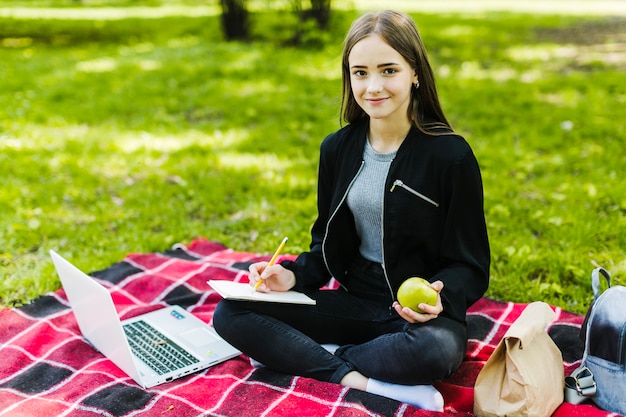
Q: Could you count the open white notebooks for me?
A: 1